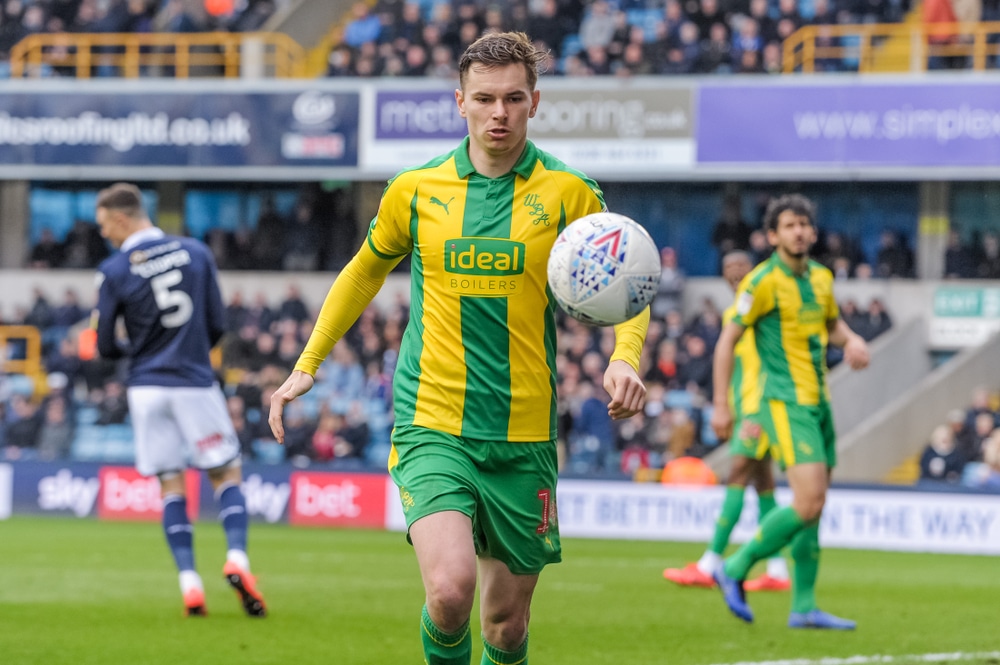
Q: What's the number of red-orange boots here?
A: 4